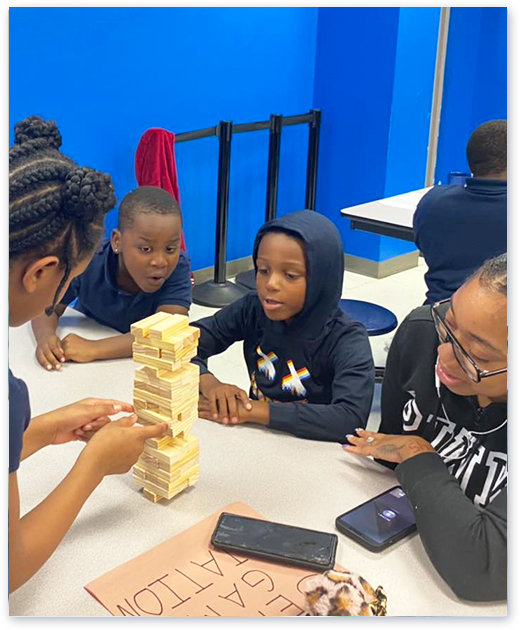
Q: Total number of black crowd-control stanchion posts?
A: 3